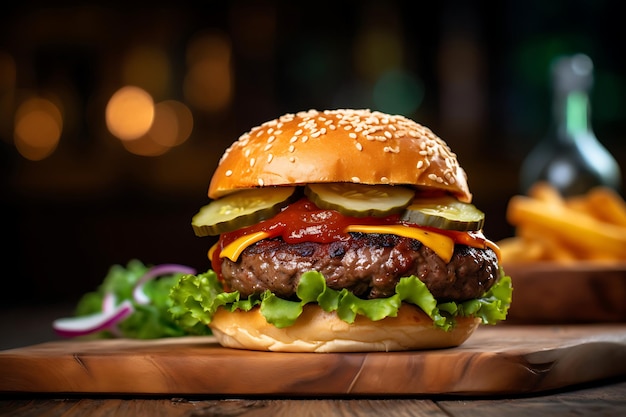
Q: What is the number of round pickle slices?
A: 3